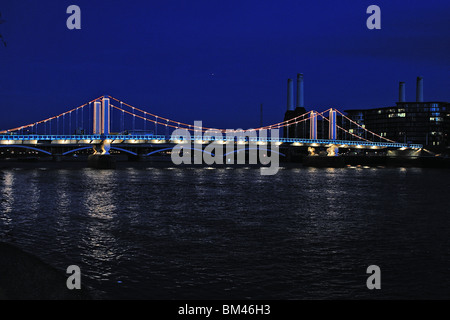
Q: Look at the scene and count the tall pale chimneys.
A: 4